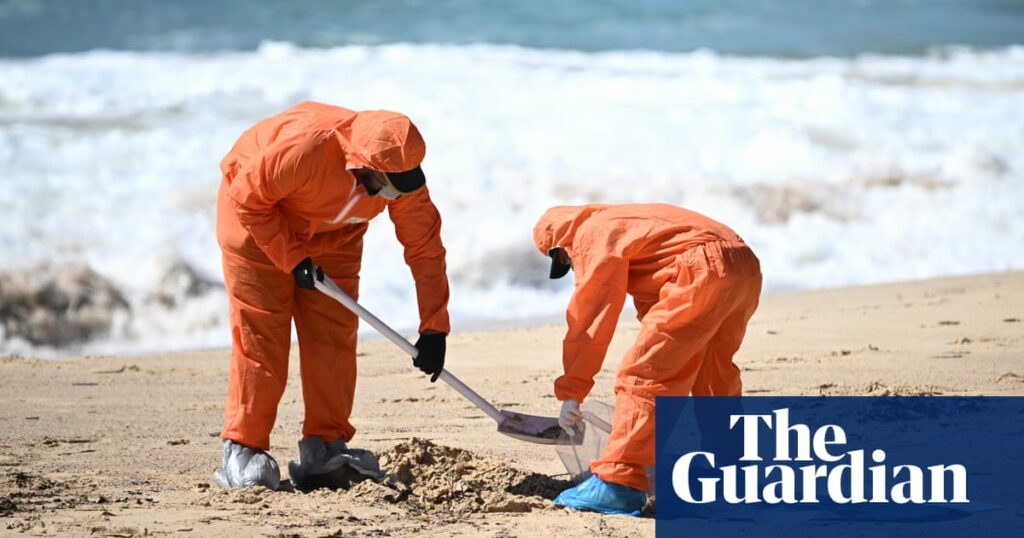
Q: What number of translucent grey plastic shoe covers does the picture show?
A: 2